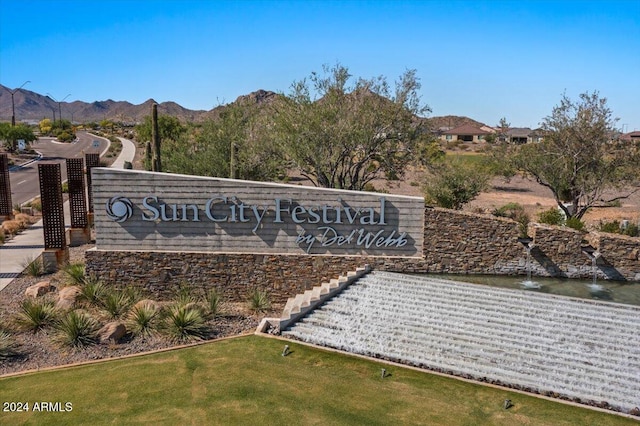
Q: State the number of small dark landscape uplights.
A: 3